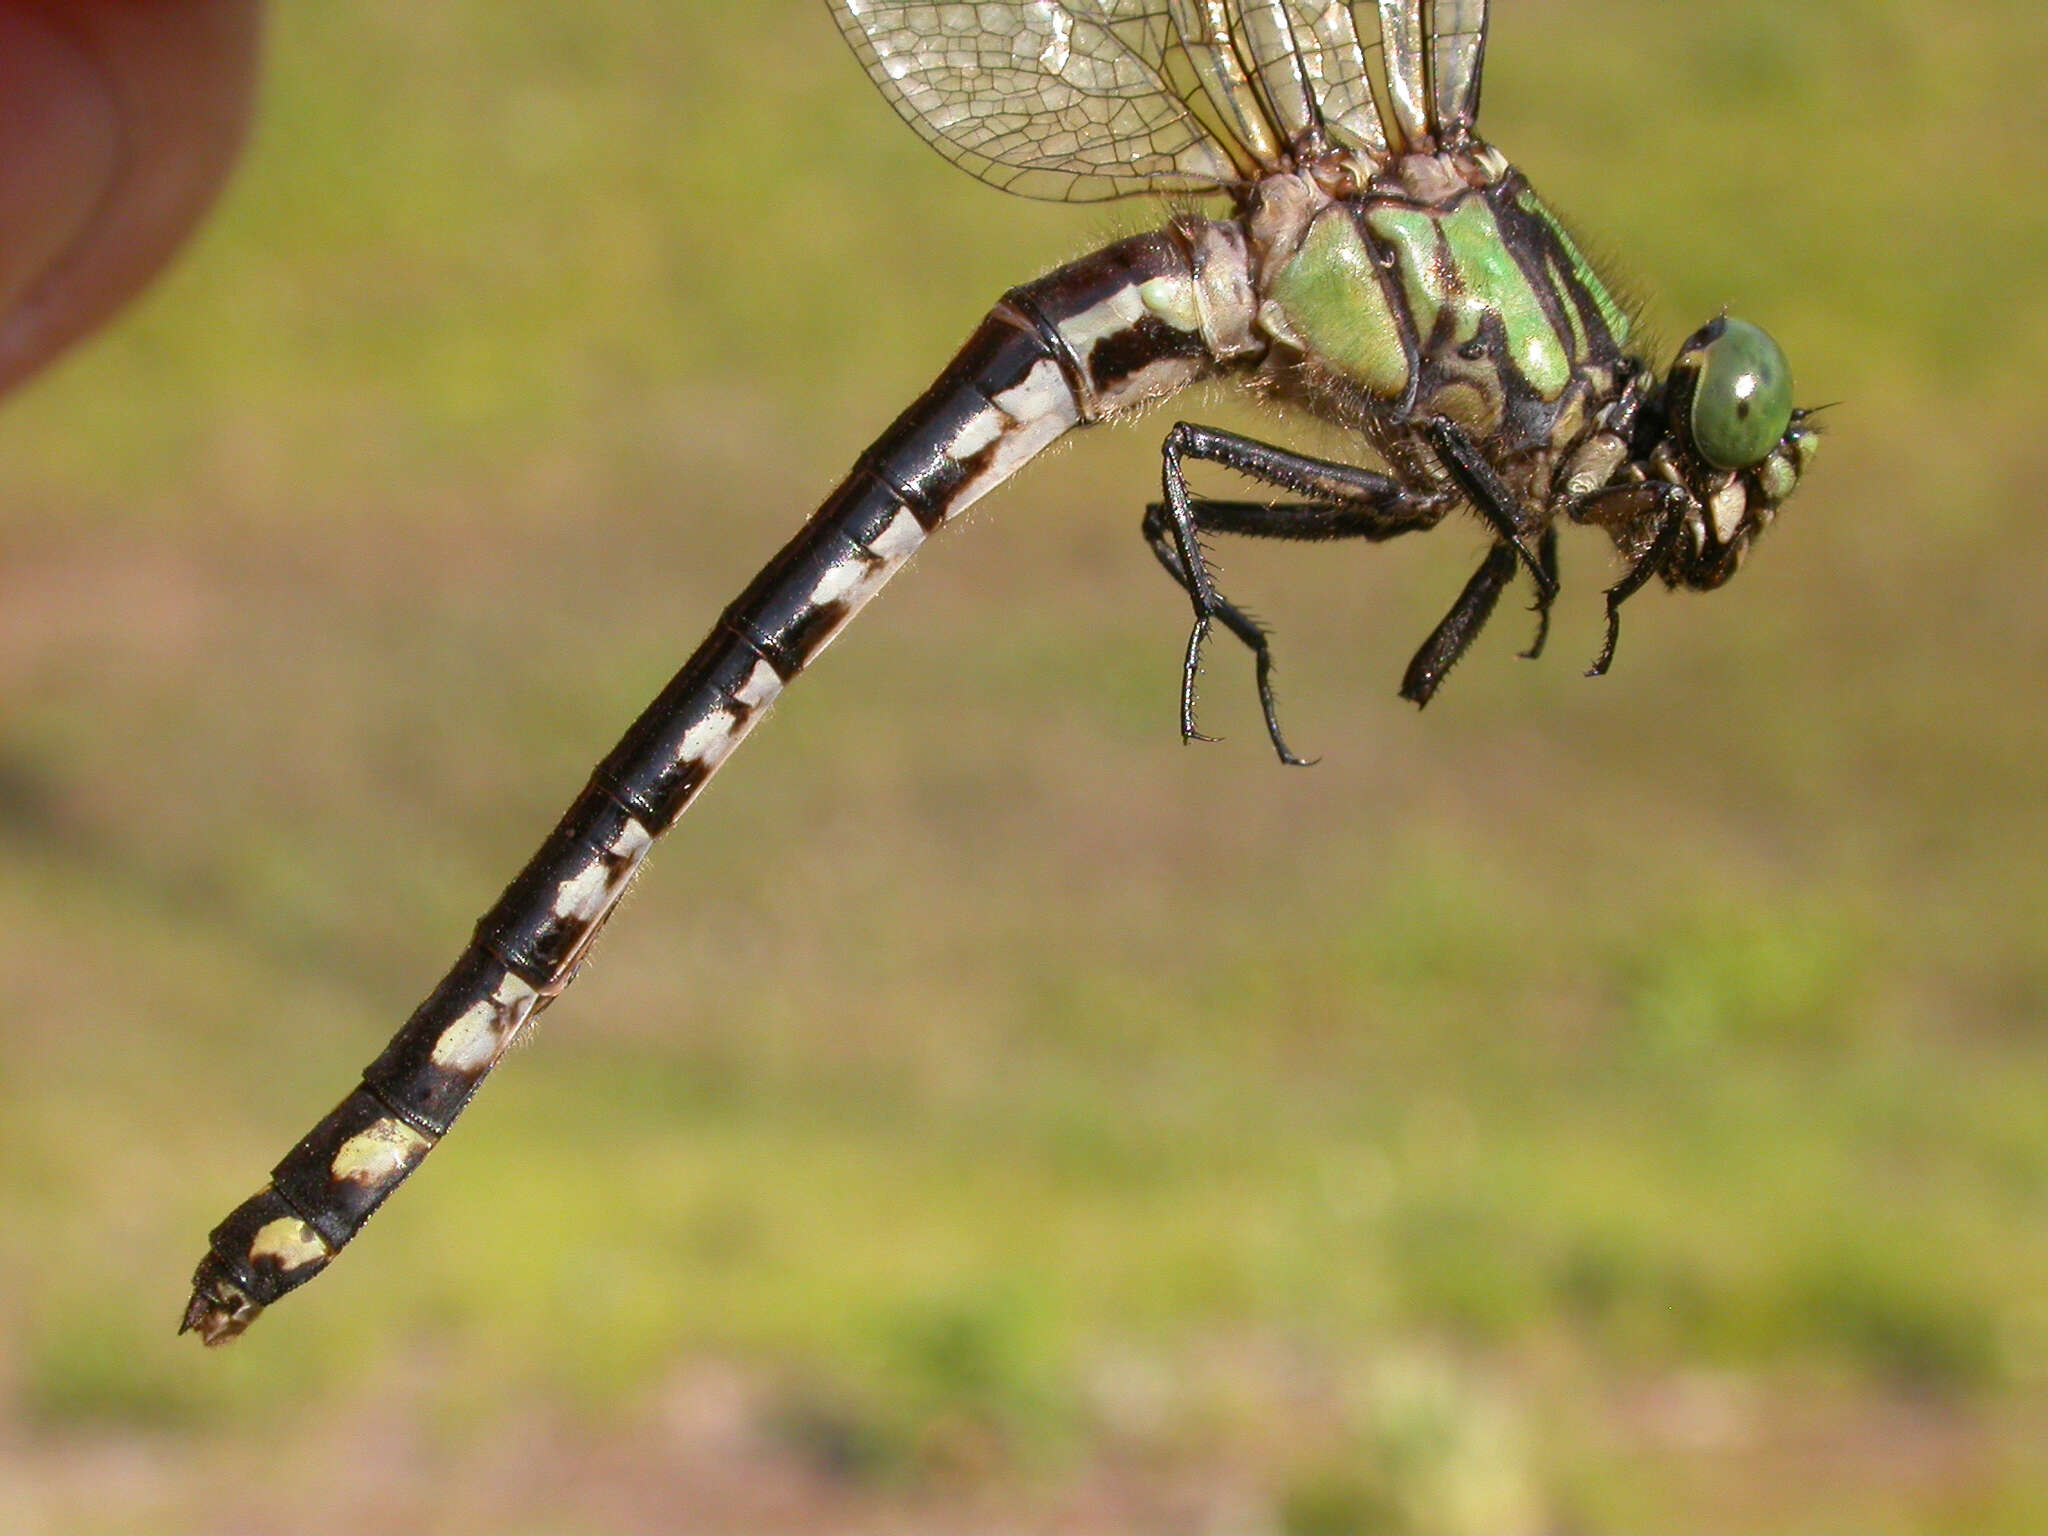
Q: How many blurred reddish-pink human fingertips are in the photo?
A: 1